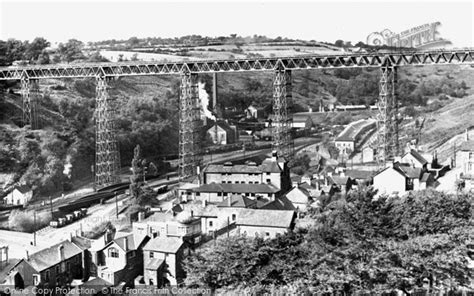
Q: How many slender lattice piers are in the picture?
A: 5